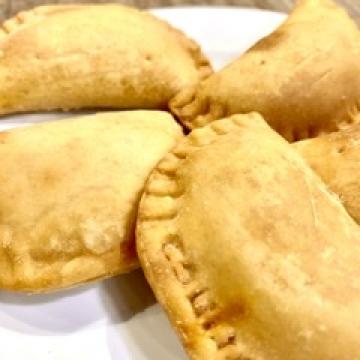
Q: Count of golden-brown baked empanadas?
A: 5